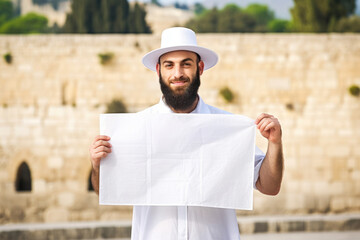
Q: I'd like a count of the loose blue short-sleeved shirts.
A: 0